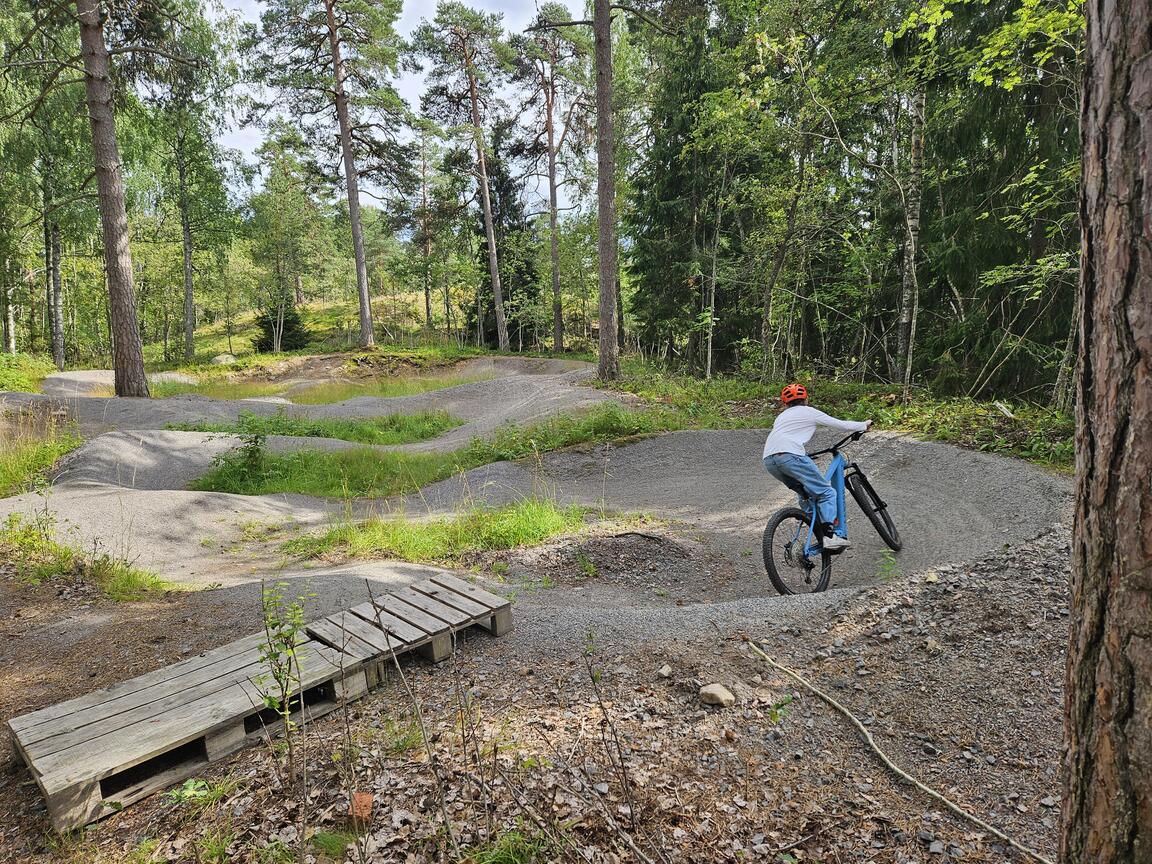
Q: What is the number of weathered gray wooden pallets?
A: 2